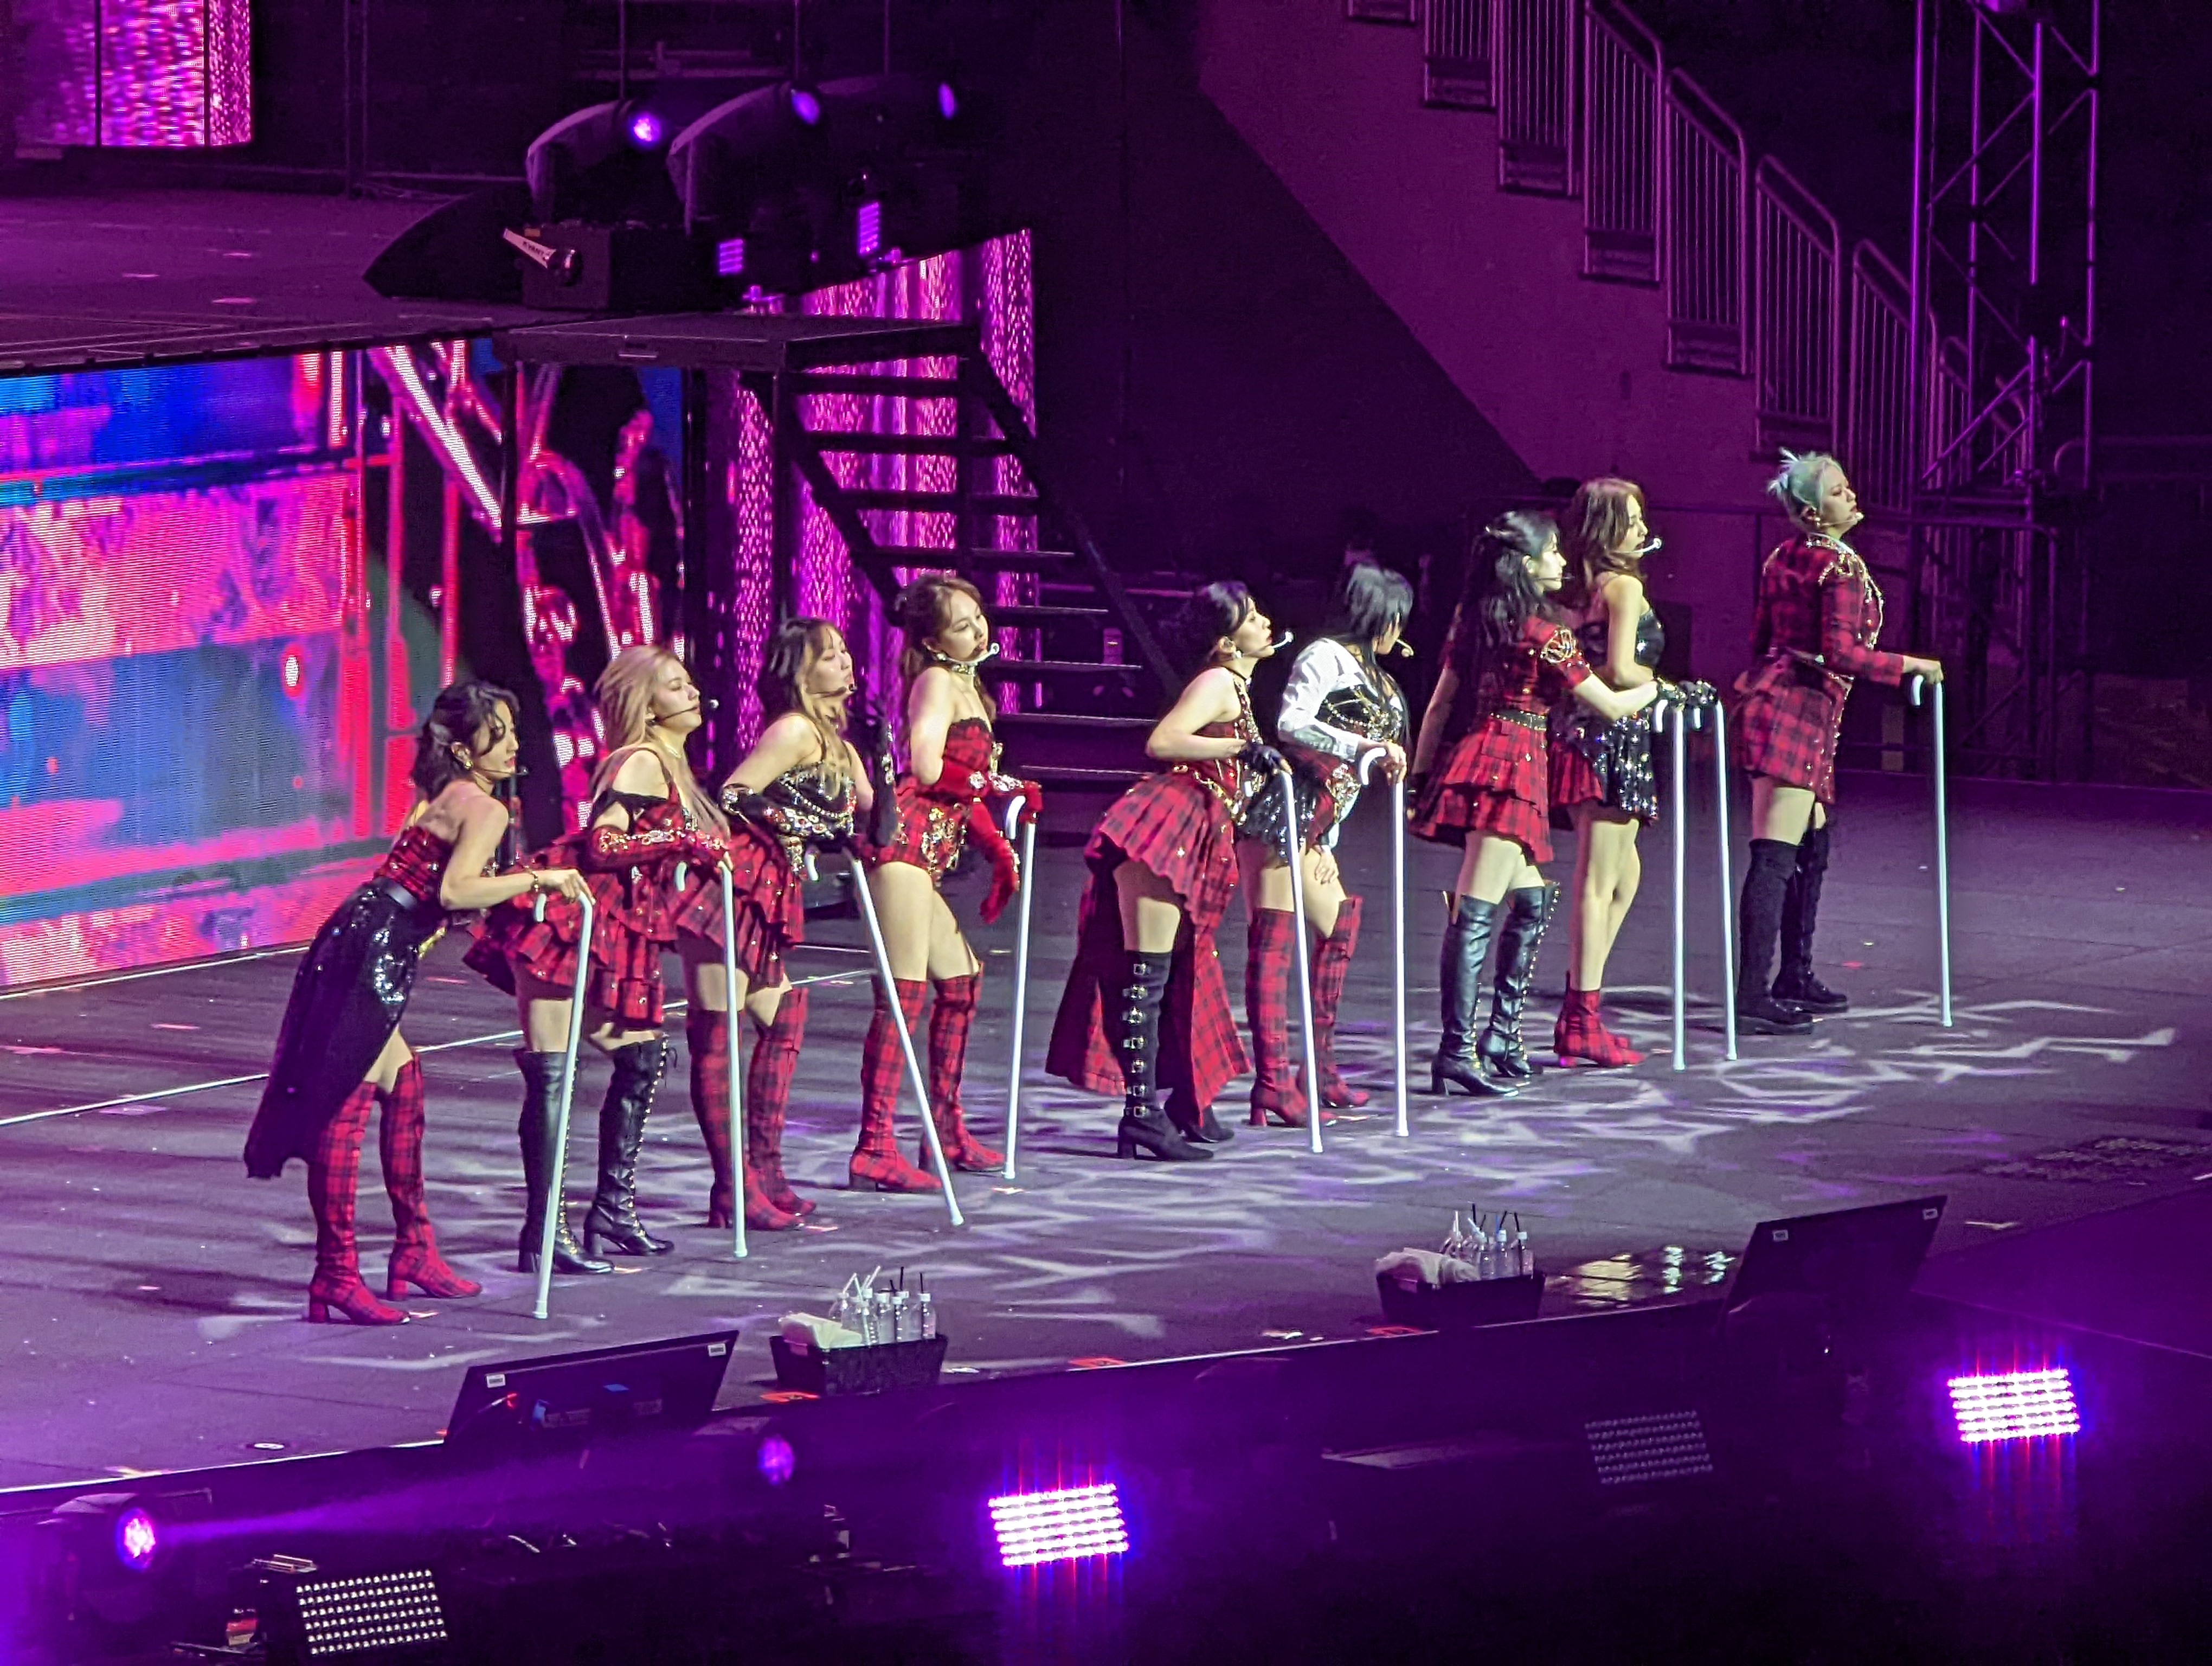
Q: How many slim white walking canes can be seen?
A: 9